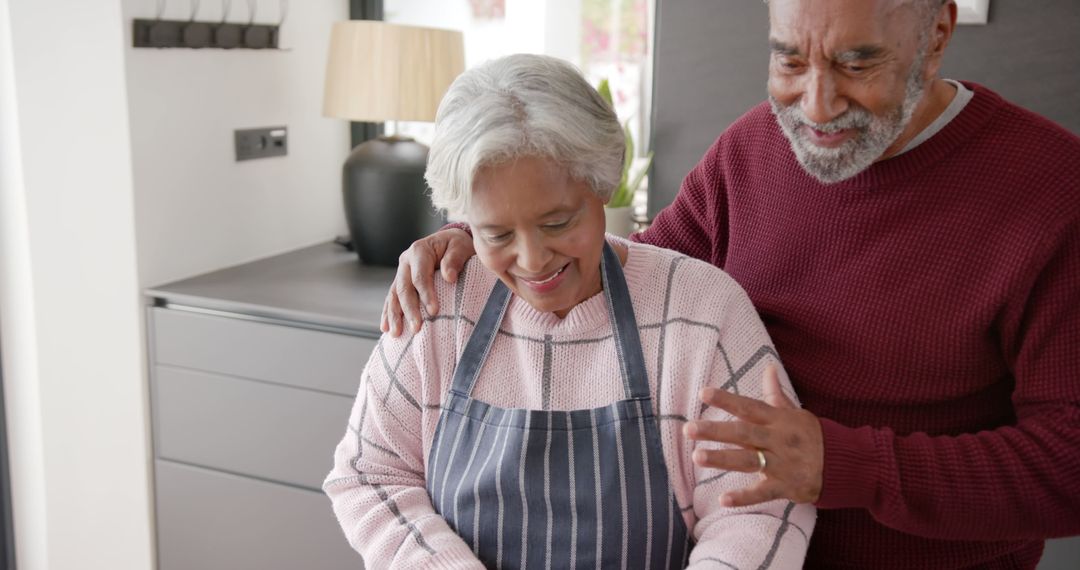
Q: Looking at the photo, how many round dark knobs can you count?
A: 4